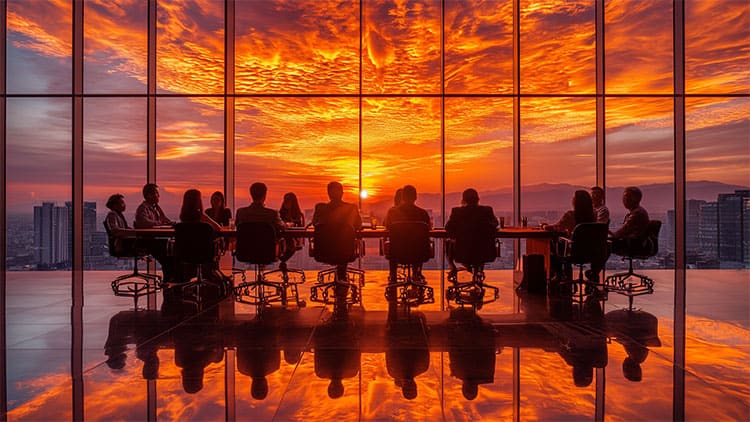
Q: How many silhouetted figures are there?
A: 13